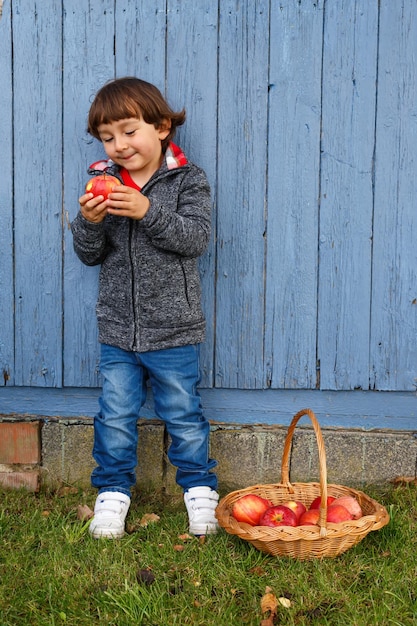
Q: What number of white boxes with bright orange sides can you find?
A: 0